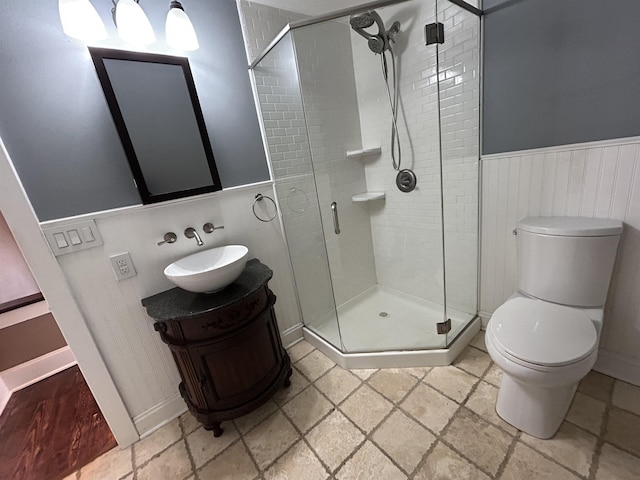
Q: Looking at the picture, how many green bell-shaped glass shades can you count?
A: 0